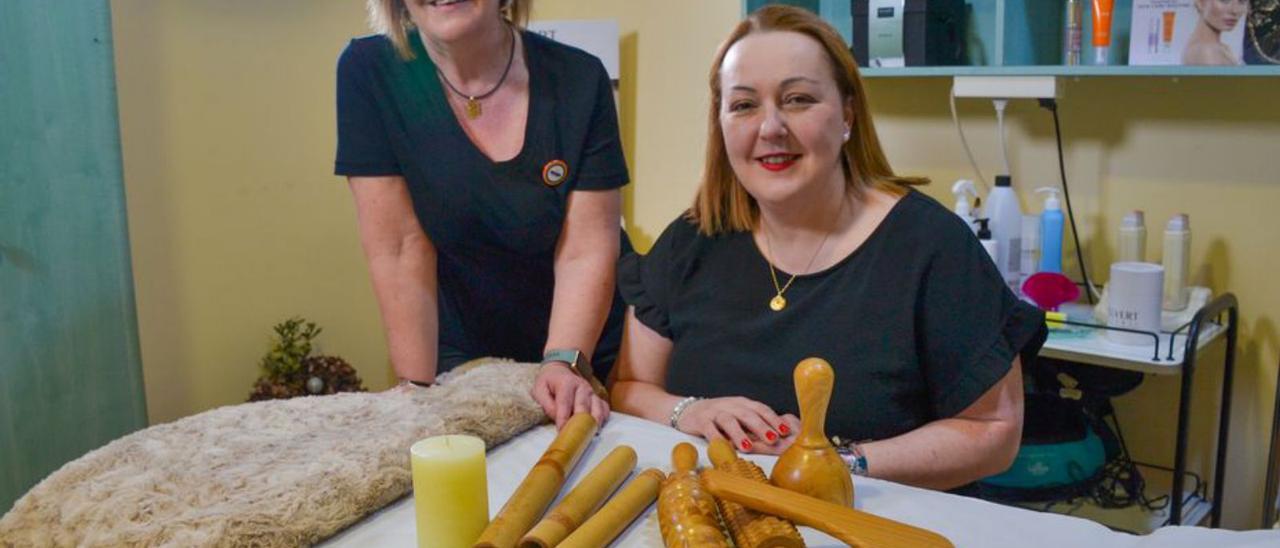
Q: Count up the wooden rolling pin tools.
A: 2